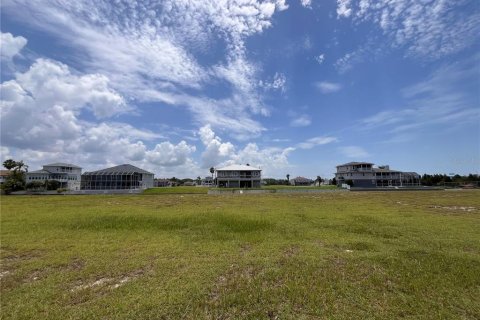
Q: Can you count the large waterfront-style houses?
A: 4